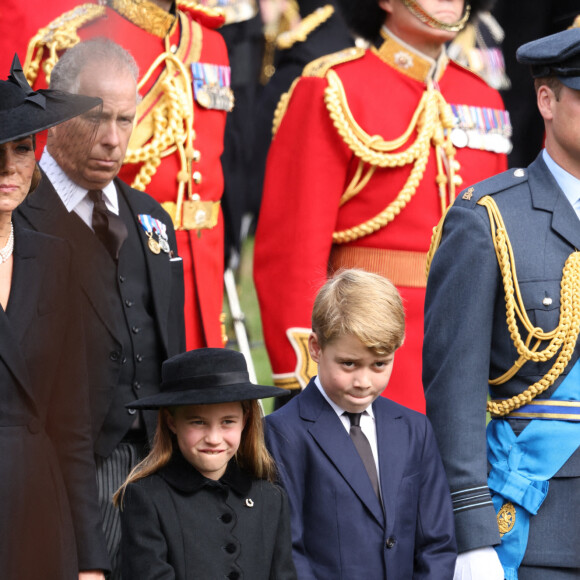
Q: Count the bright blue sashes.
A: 1